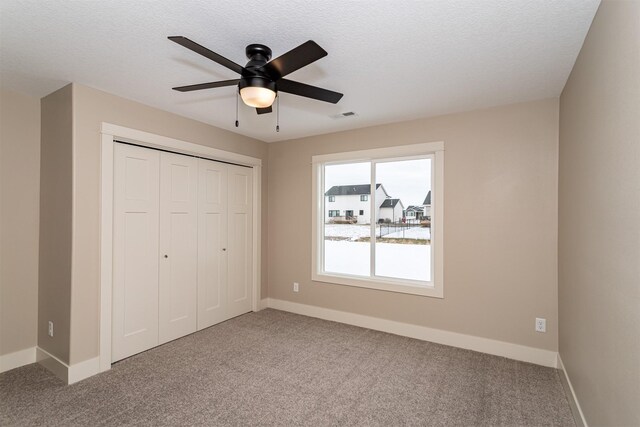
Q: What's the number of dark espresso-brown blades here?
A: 5